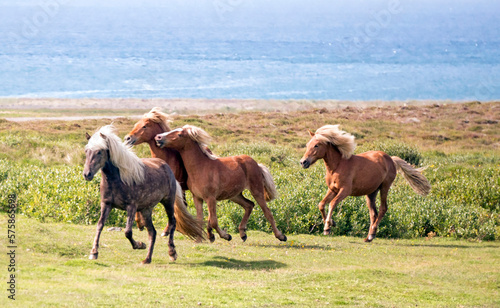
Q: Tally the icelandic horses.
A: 4